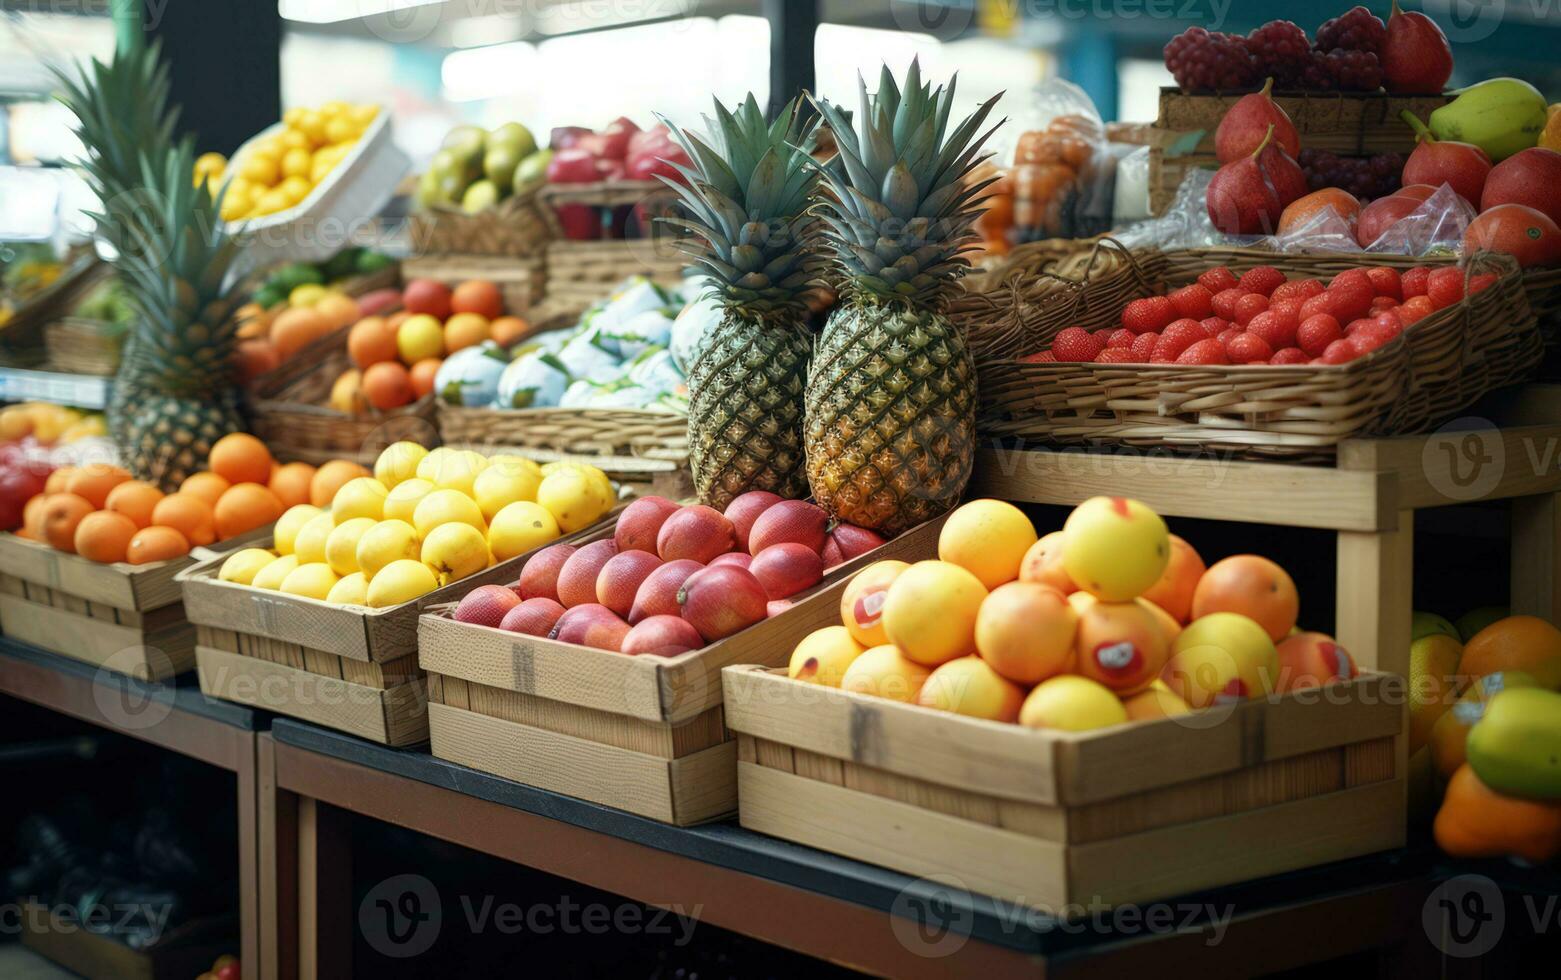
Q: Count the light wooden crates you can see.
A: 4